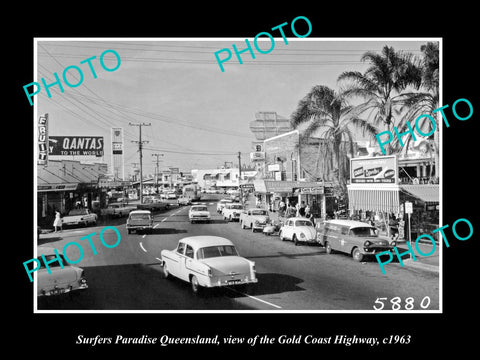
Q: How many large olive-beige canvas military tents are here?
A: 0